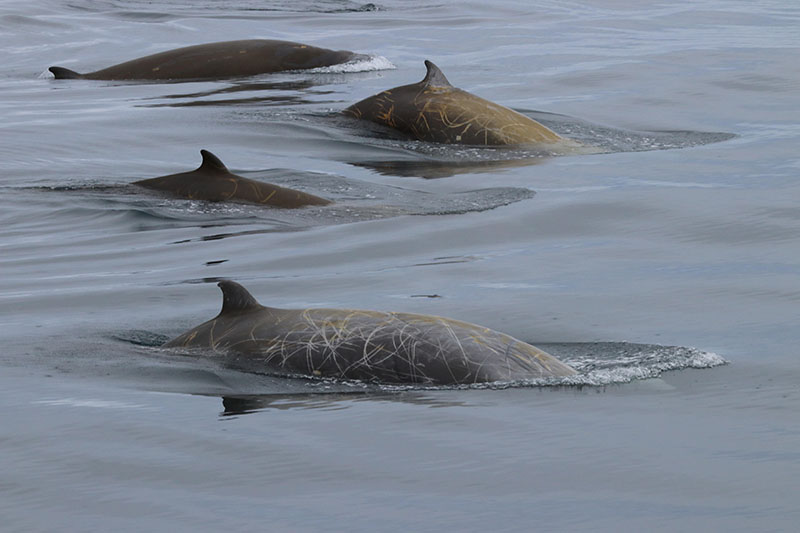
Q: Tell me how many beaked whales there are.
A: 4